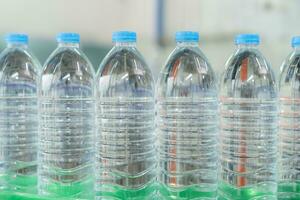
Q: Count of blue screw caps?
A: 6